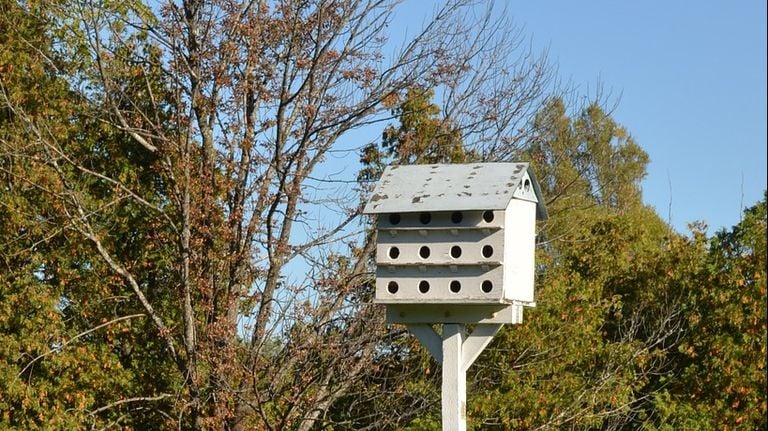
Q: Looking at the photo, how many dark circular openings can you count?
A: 12